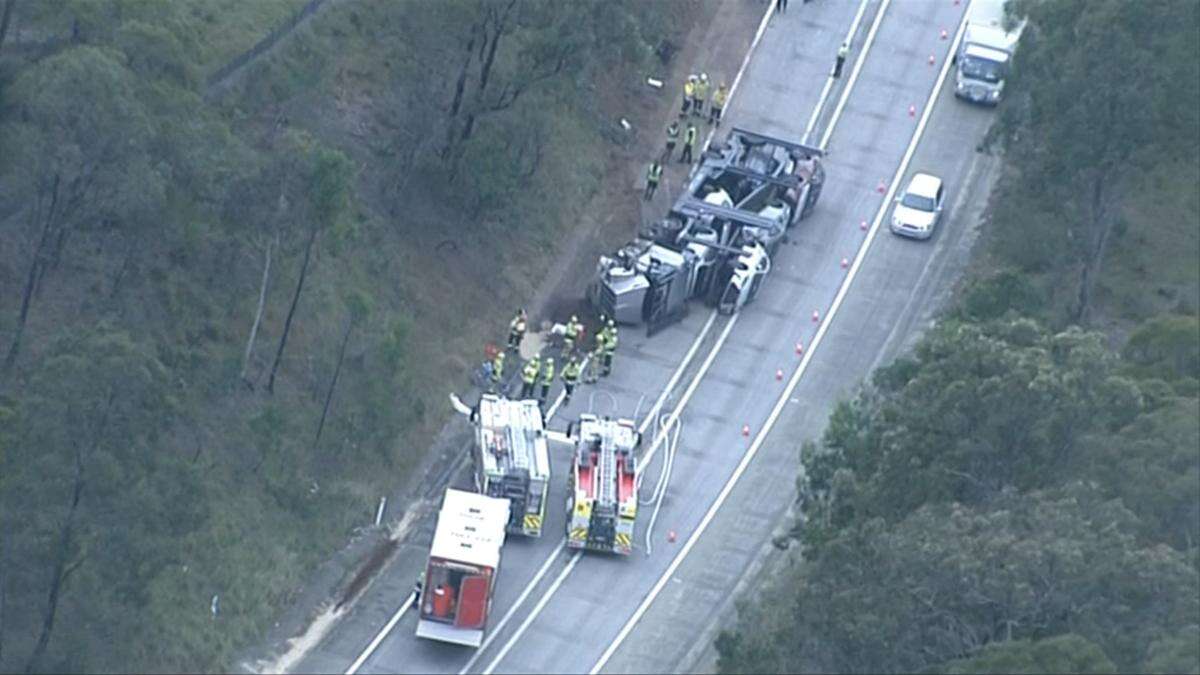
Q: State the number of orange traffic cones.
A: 12